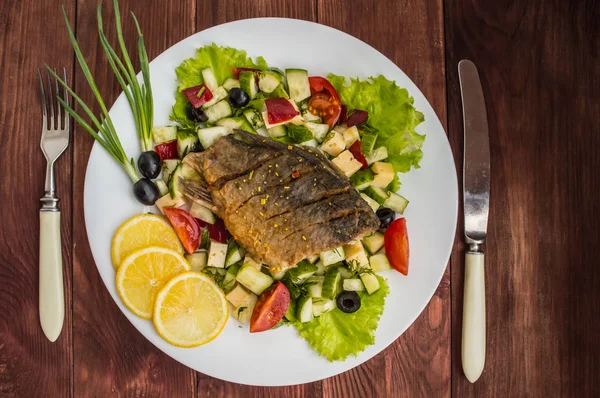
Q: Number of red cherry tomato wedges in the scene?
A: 4